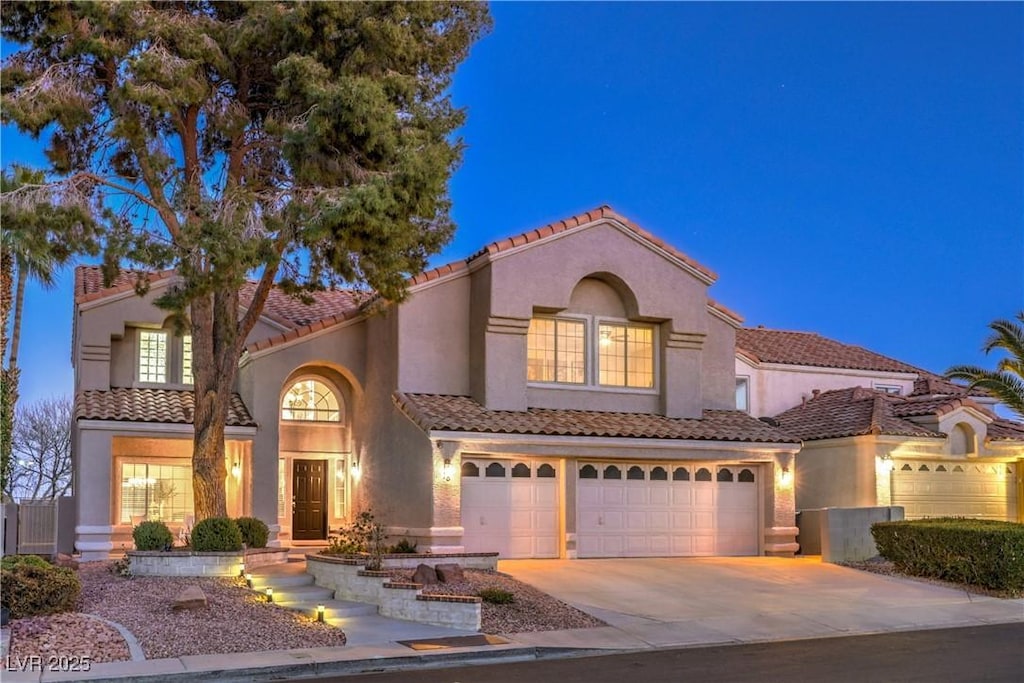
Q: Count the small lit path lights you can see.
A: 4